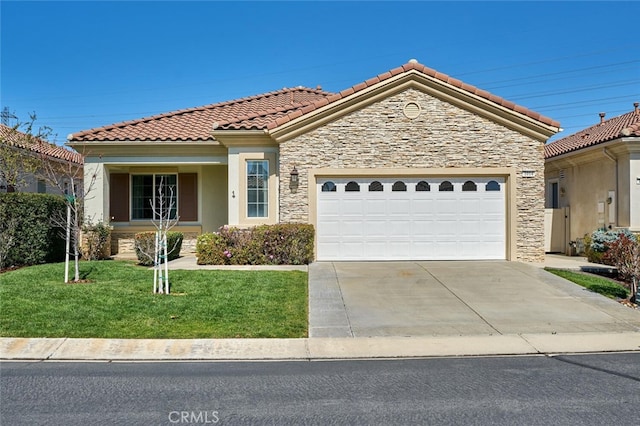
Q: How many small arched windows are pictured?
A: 8